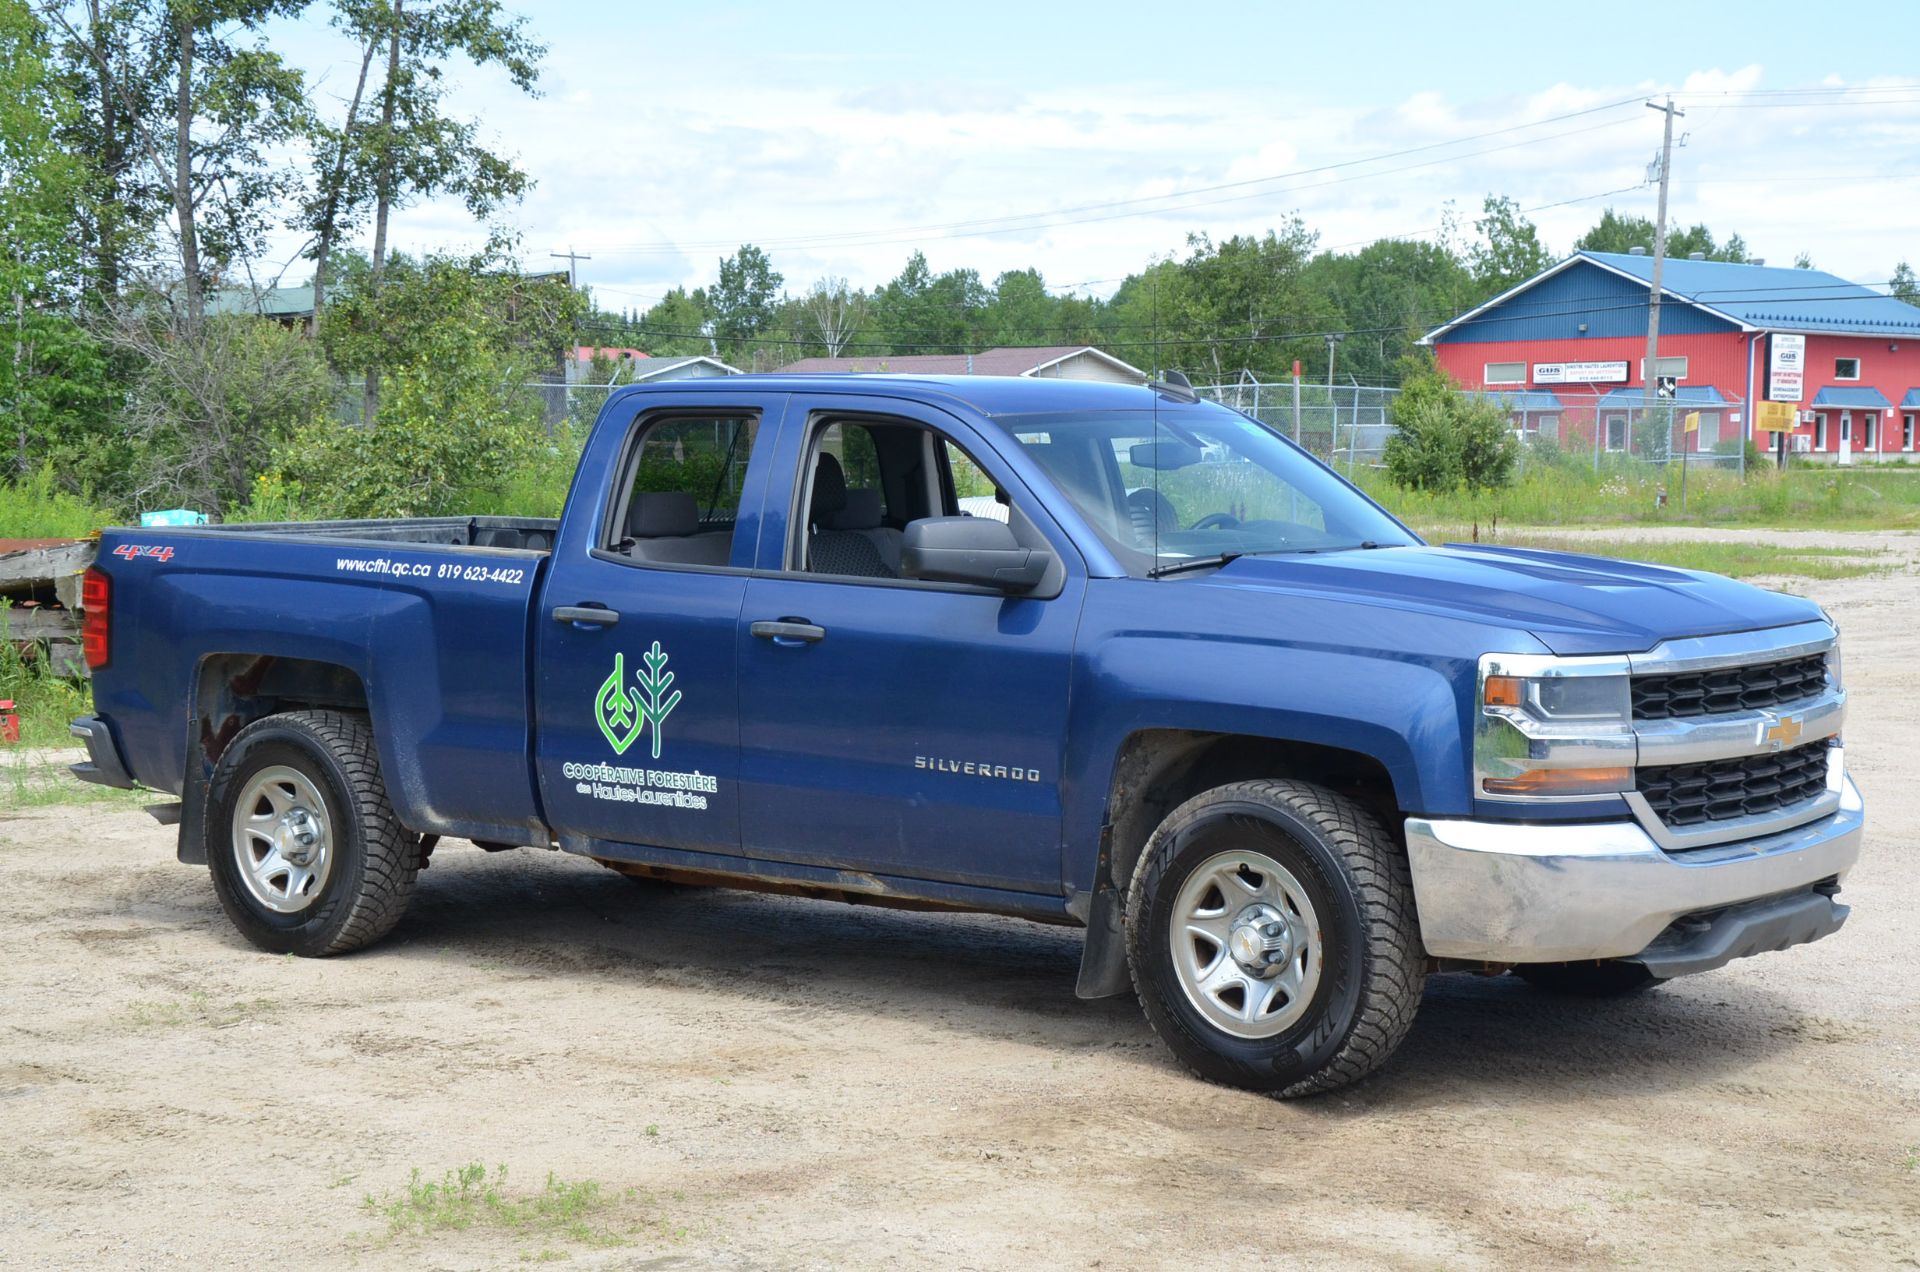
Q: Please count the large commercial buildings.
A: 1